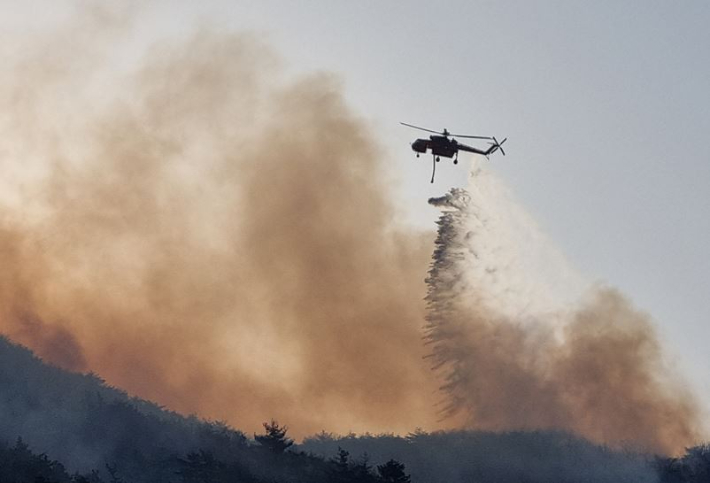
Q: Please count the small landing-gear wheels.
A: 3